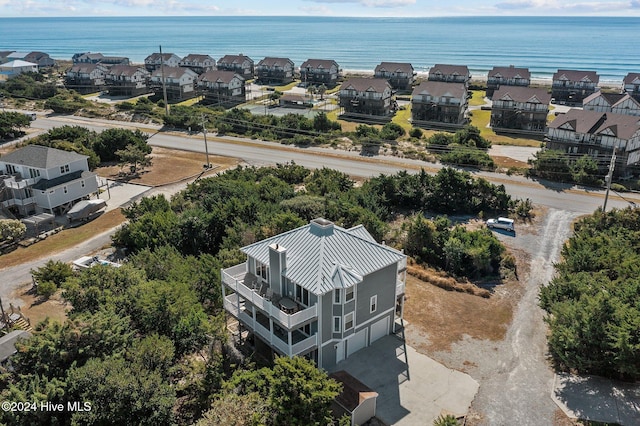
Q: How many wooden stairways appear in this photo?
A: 1